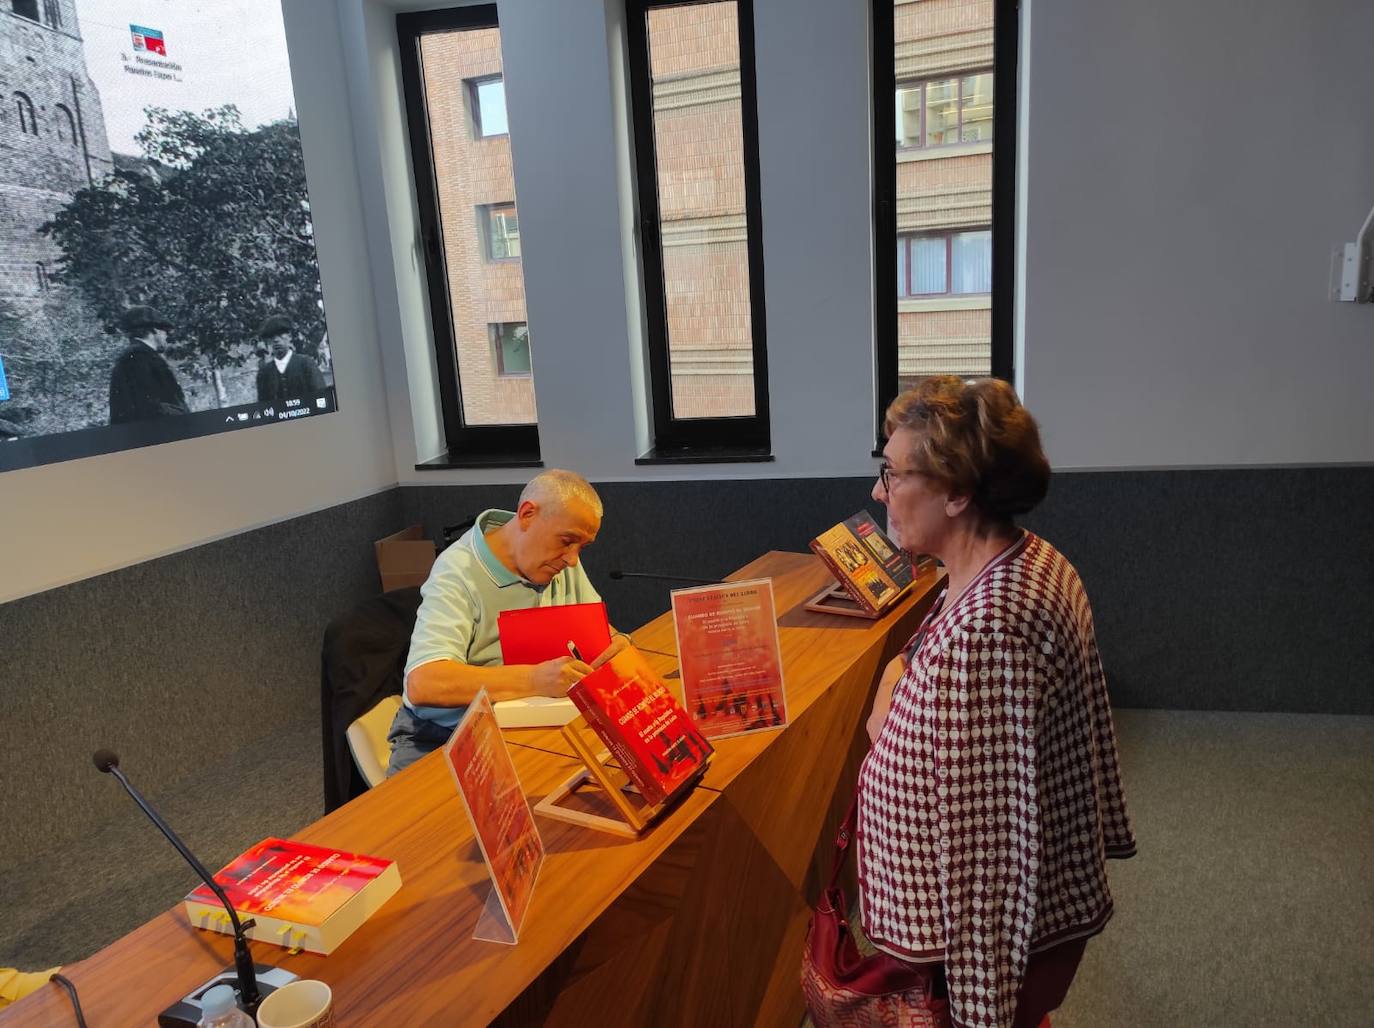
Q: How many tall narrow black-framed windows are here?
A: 3